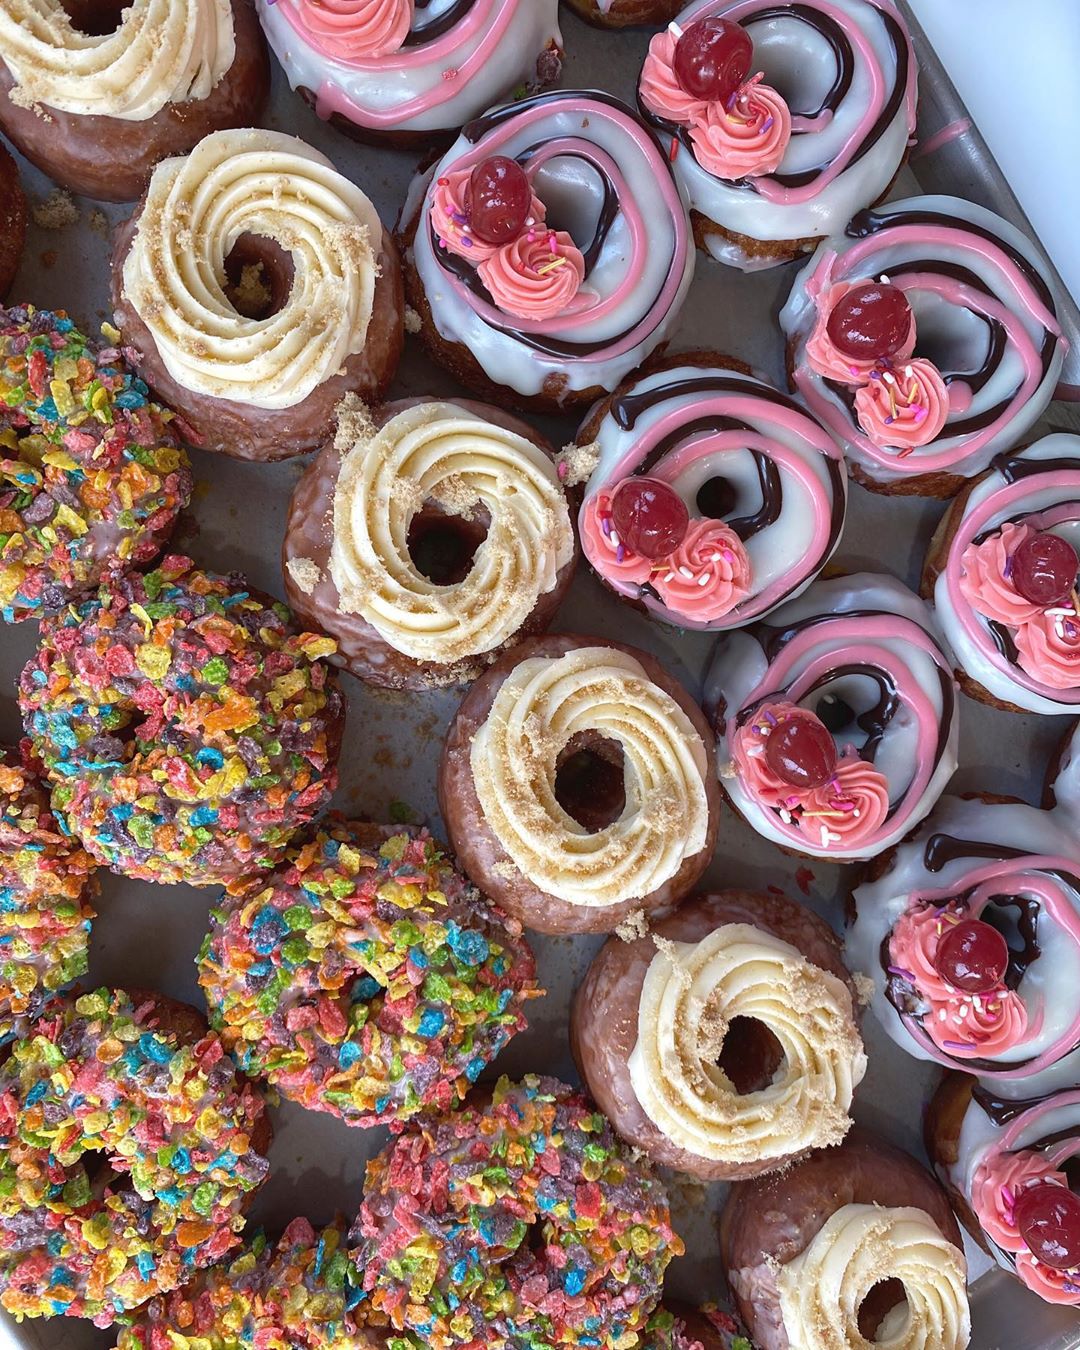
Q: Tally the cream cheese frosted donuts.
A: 6